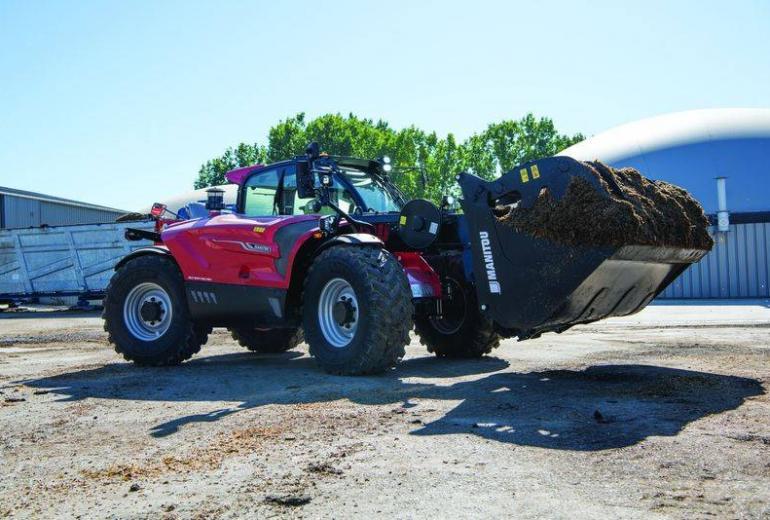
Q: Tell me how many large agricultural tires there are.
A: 4